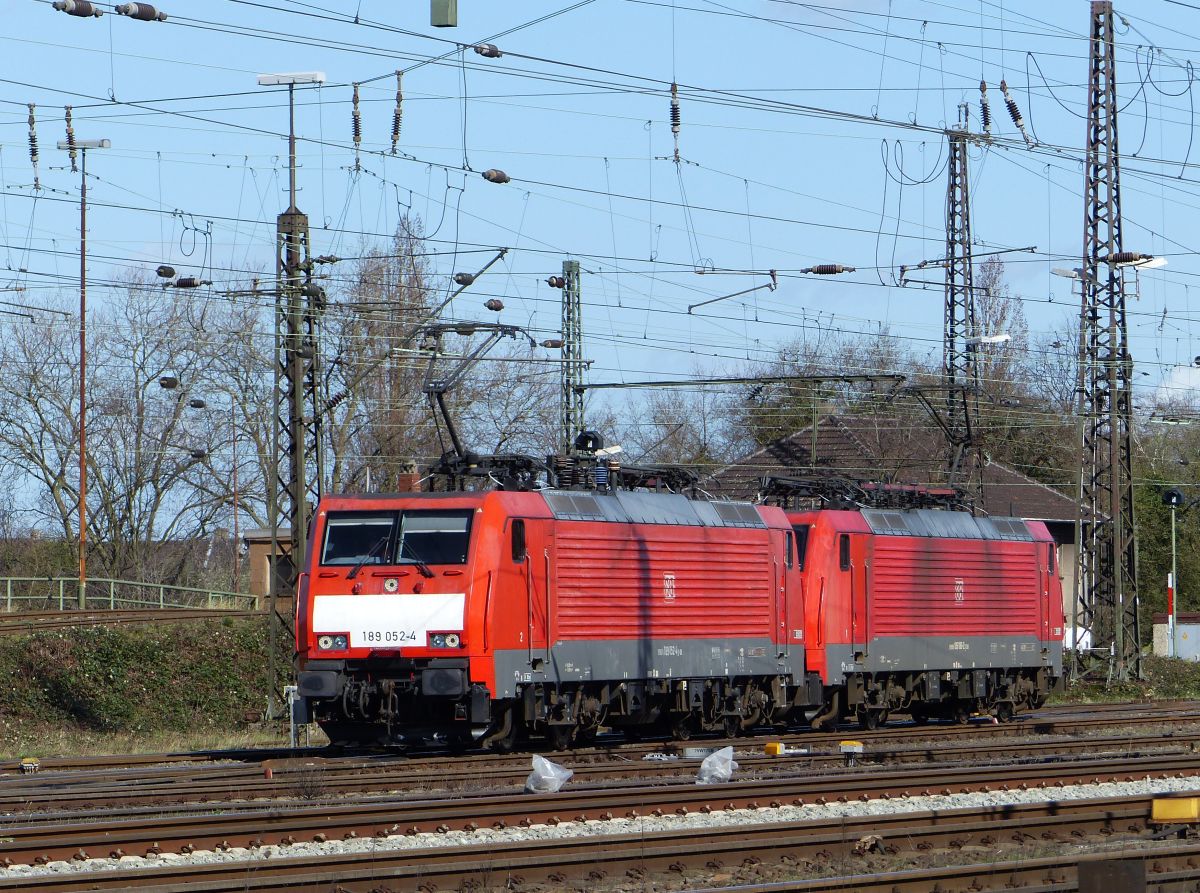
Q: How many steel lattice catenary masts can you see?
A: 4